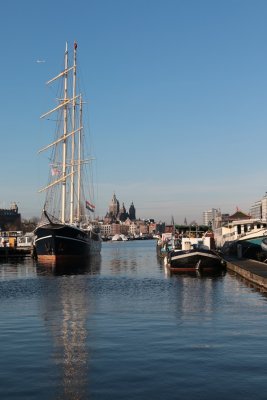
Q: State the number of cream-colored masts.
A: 3